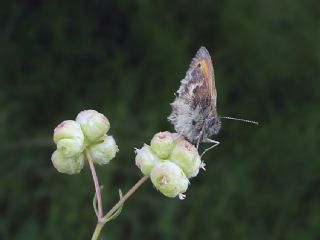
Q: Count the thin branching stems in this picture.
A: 2